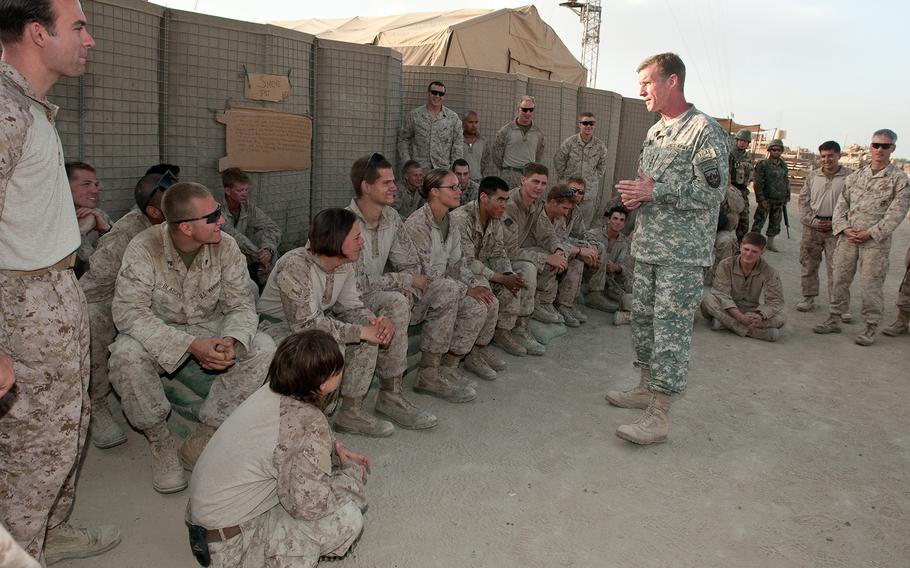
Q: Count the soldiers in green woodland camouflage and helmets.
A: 2